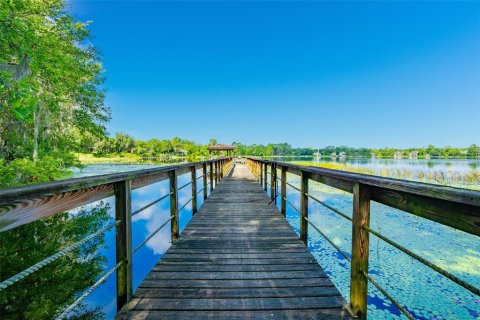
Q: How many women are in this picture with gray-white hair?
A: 0